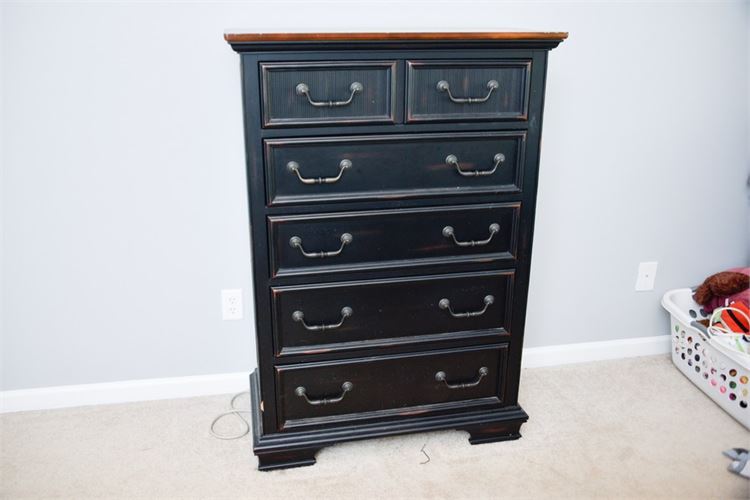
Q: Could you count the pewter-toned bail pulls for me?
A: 10